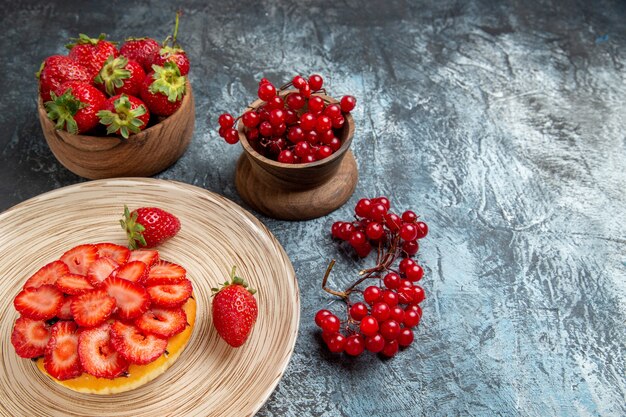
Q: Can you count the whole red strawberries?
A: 10